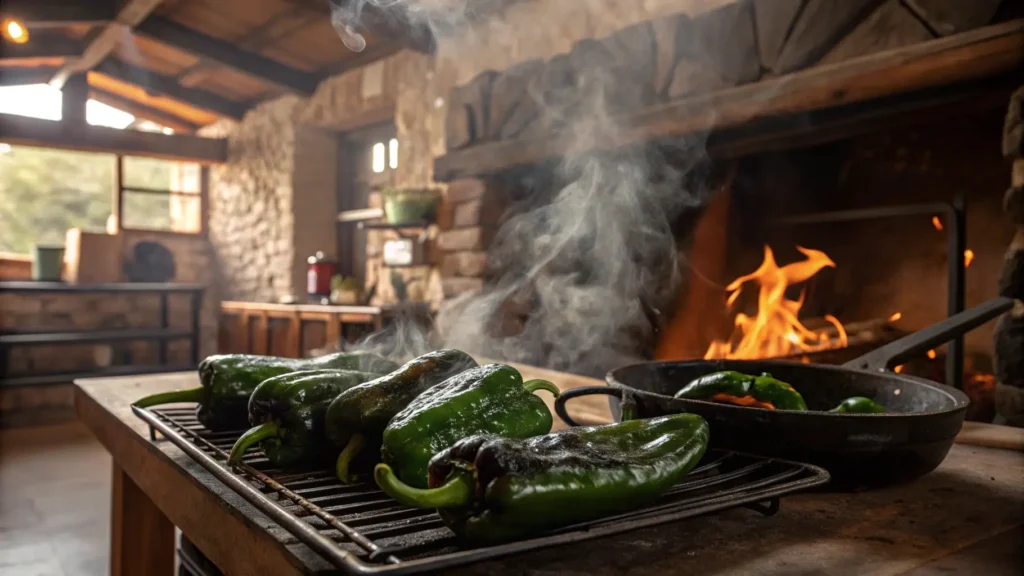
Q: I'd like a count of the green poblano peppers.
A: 7